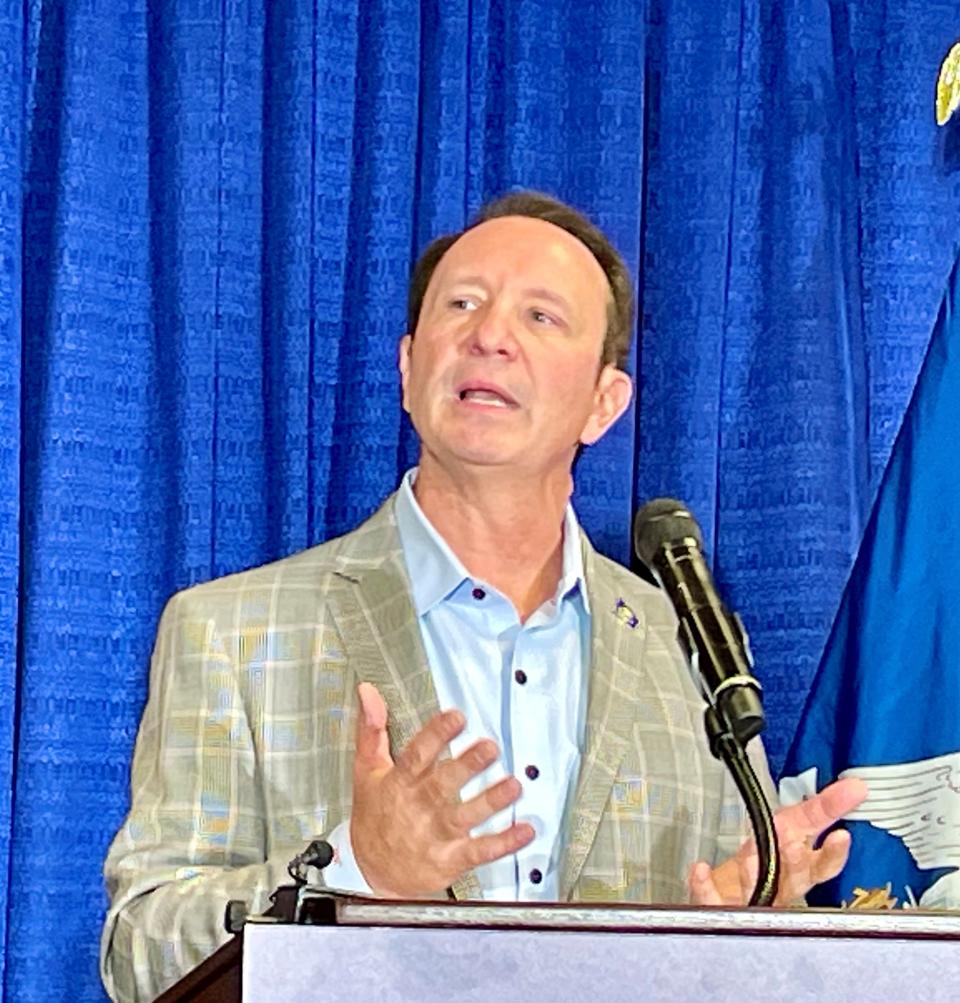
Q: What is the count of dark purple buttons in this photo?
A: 4